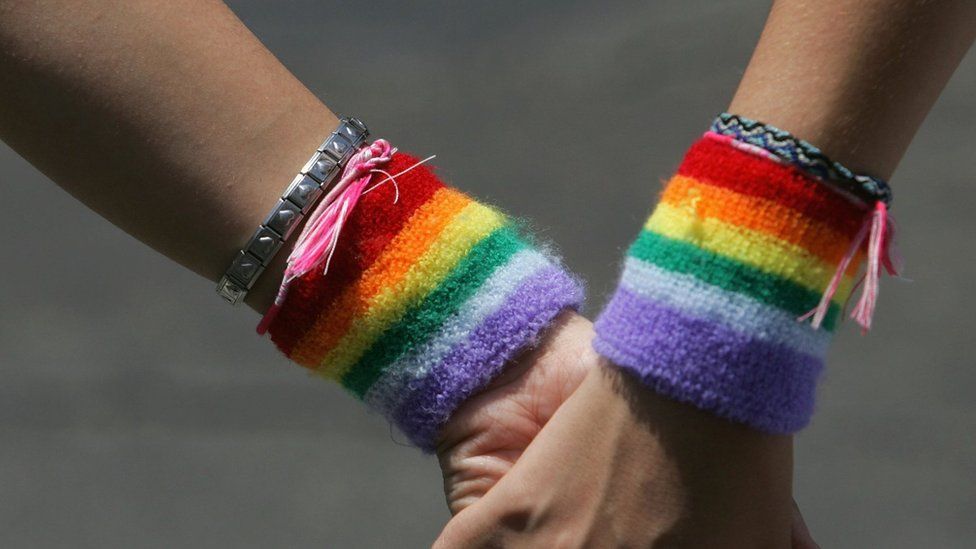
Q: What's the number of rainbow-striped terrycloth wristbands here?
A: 2